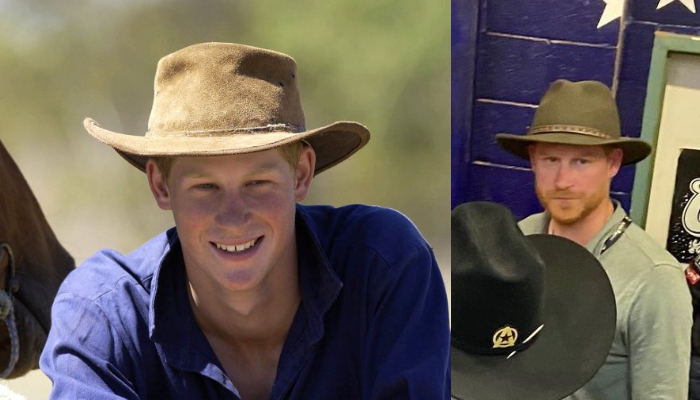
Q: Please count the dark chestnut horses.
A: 1